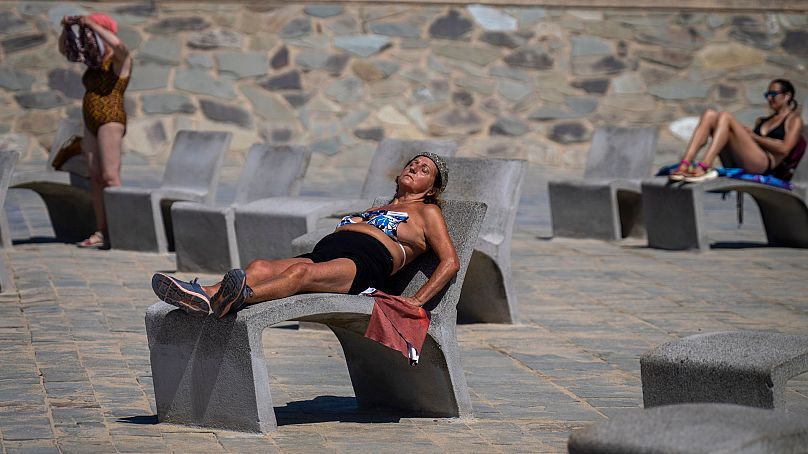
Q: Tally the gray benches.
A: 11